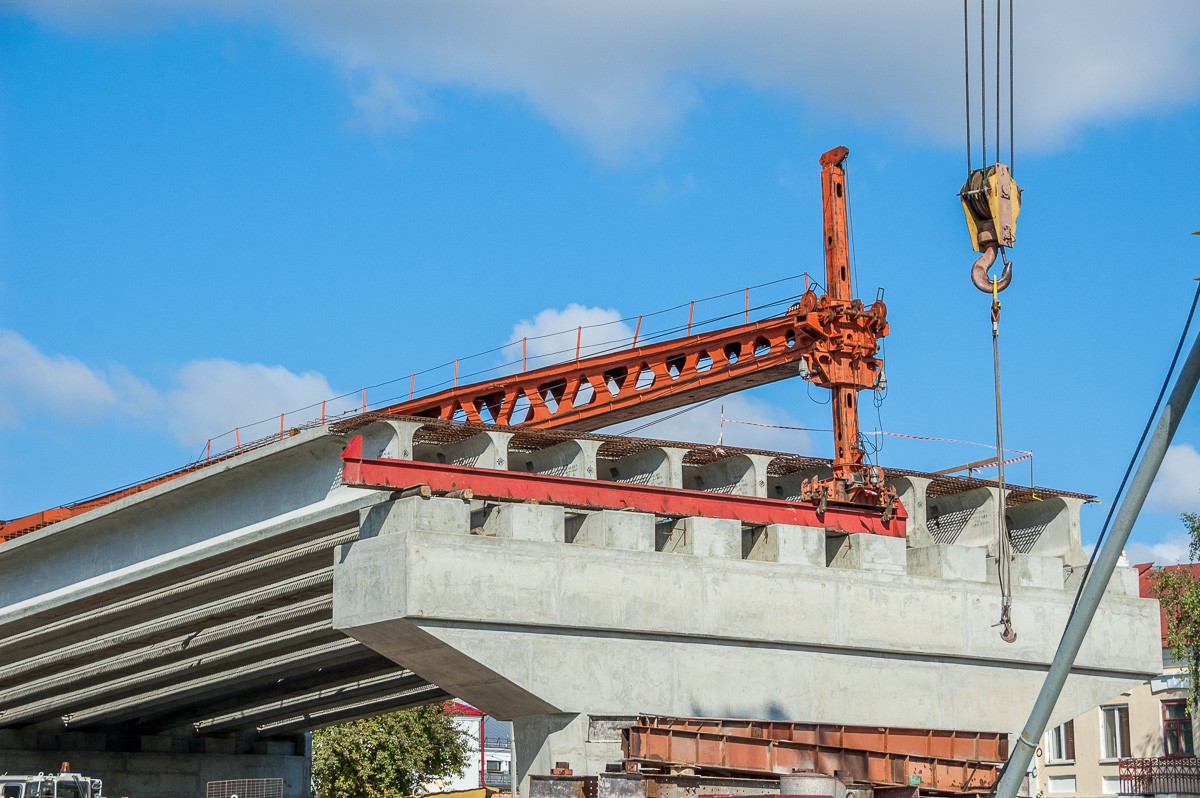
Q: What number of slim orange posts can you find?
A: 13